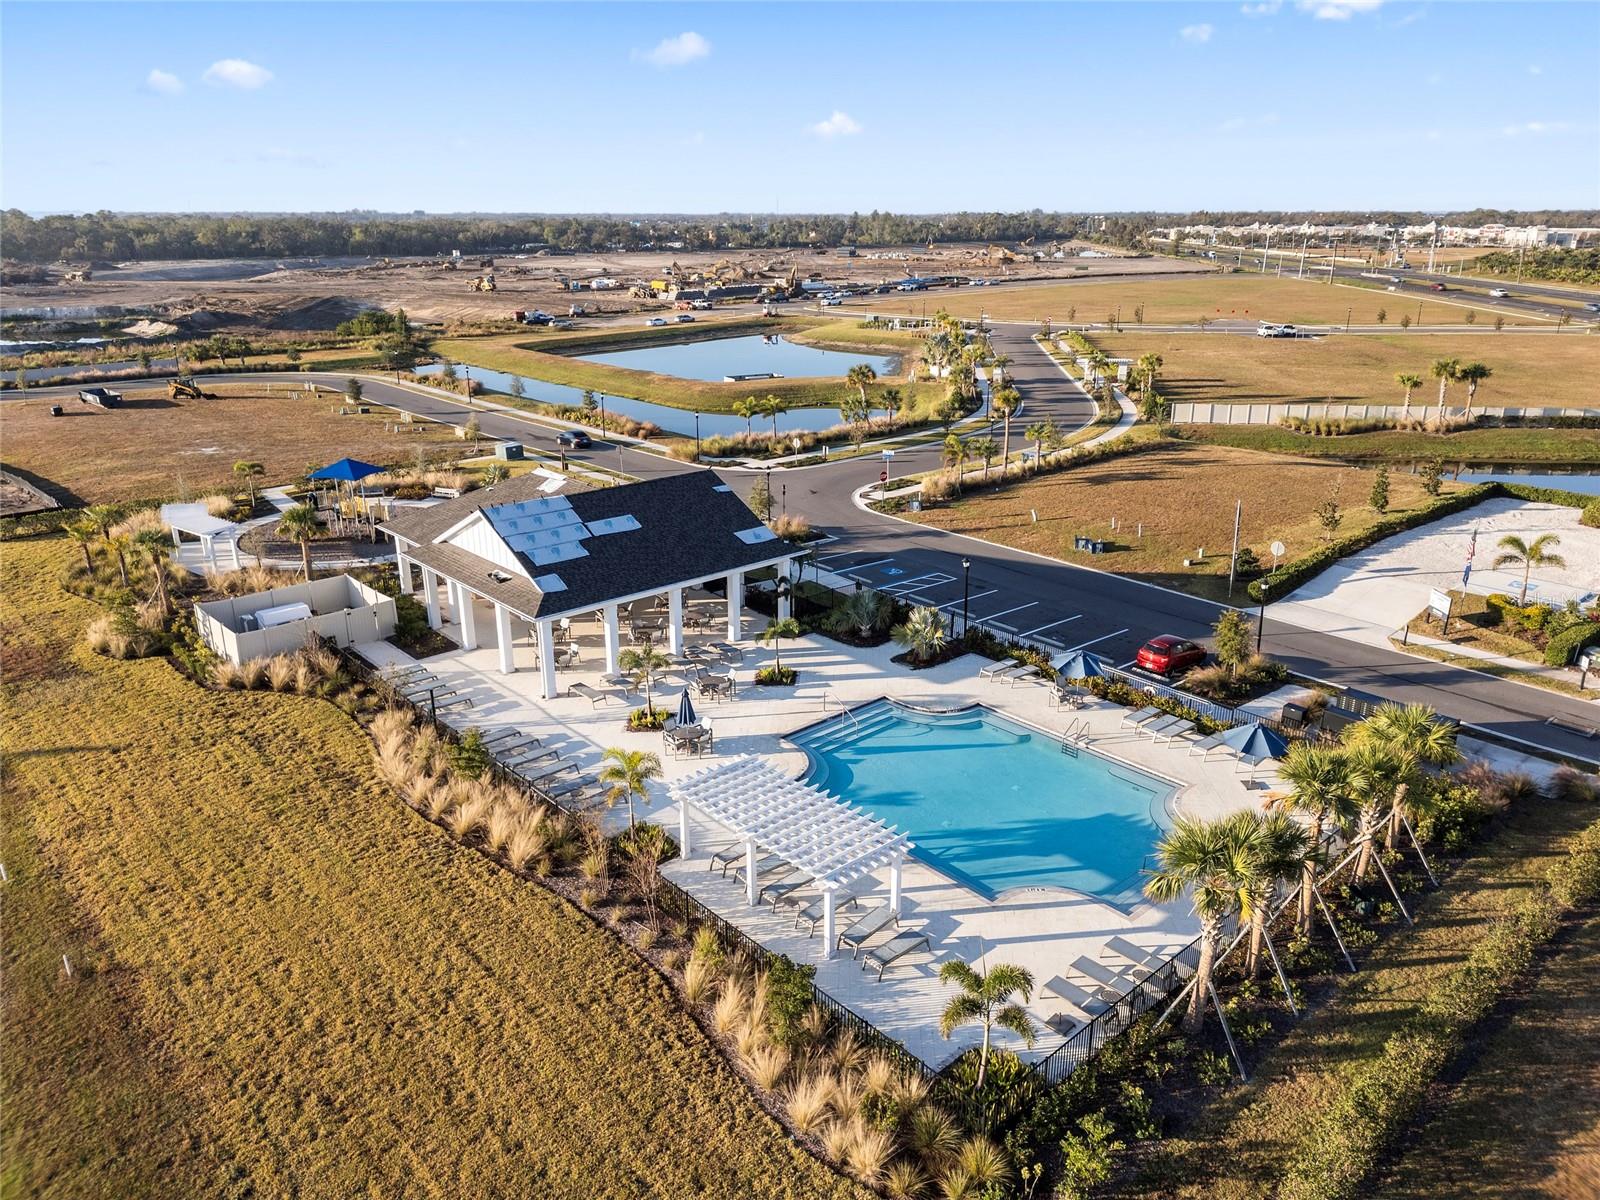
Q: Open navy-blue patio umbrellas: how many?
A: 2